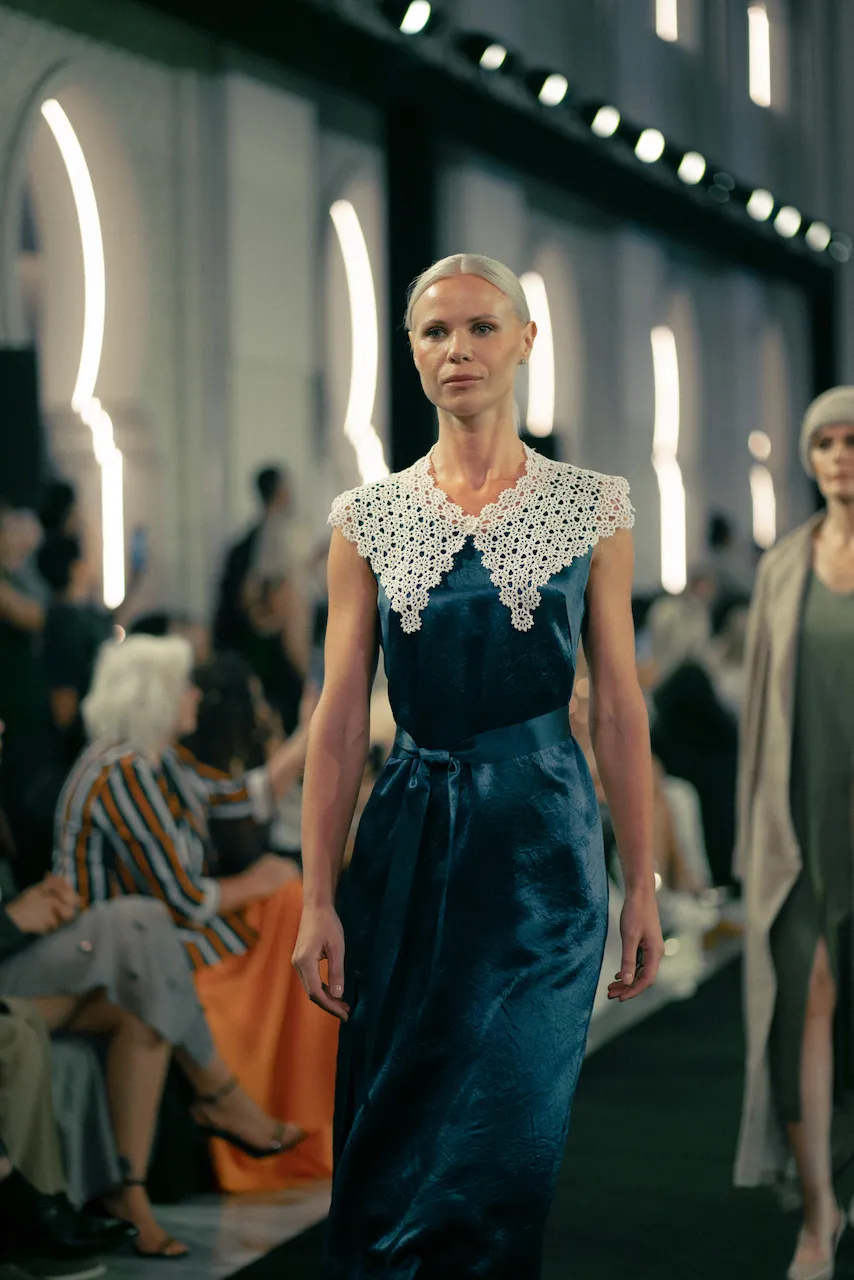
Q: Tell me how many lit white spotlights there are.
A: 9